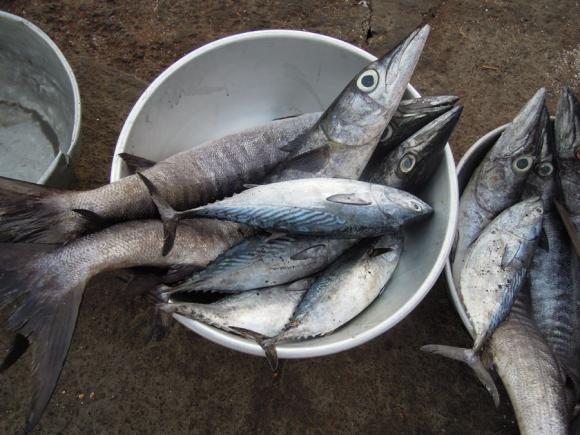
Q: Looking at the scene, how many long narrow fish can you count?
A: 6